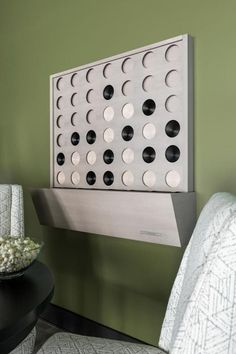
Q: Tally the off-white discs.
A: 12